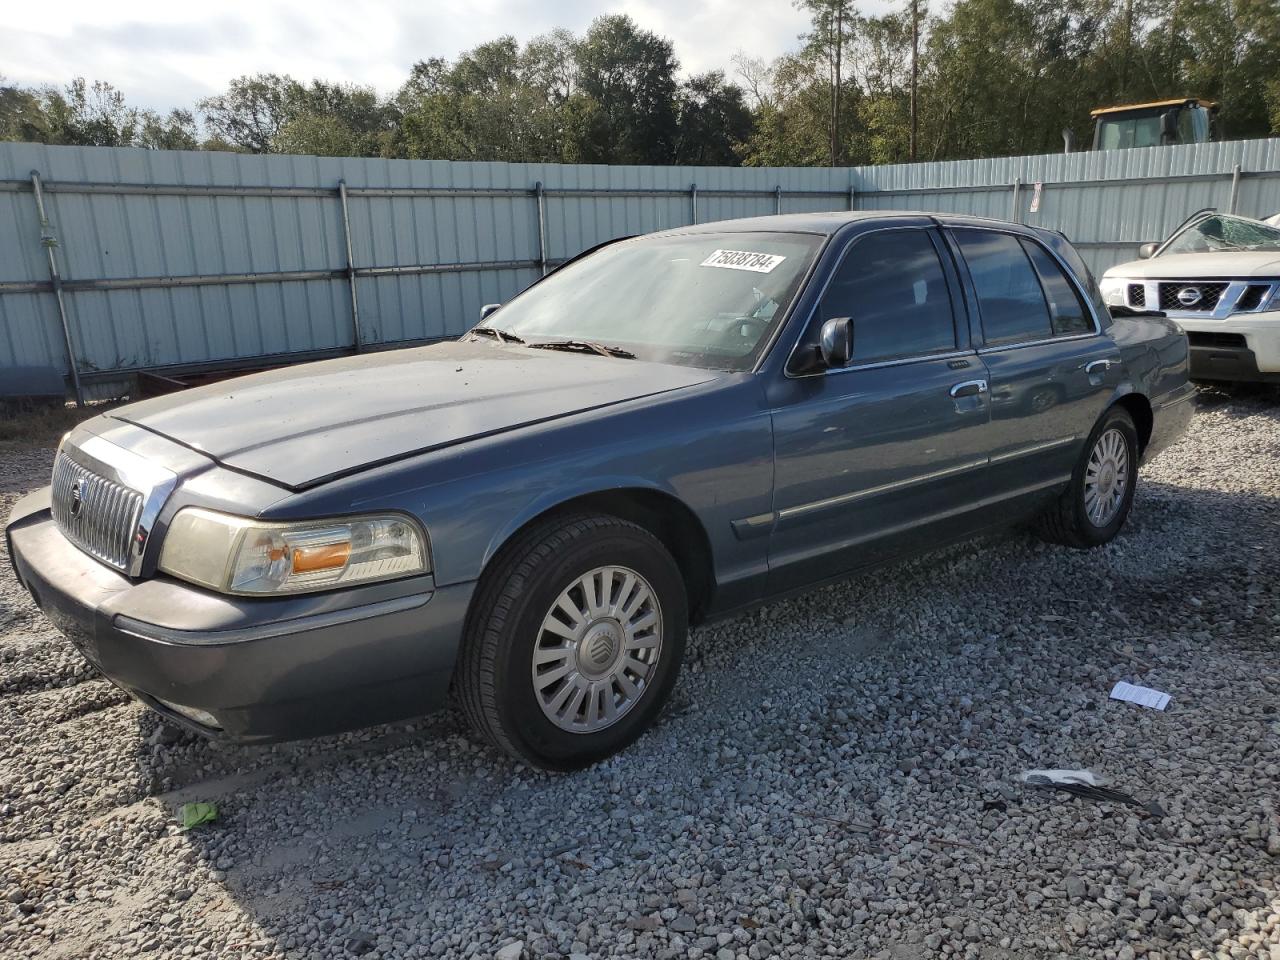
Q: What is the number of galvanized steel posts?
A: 8